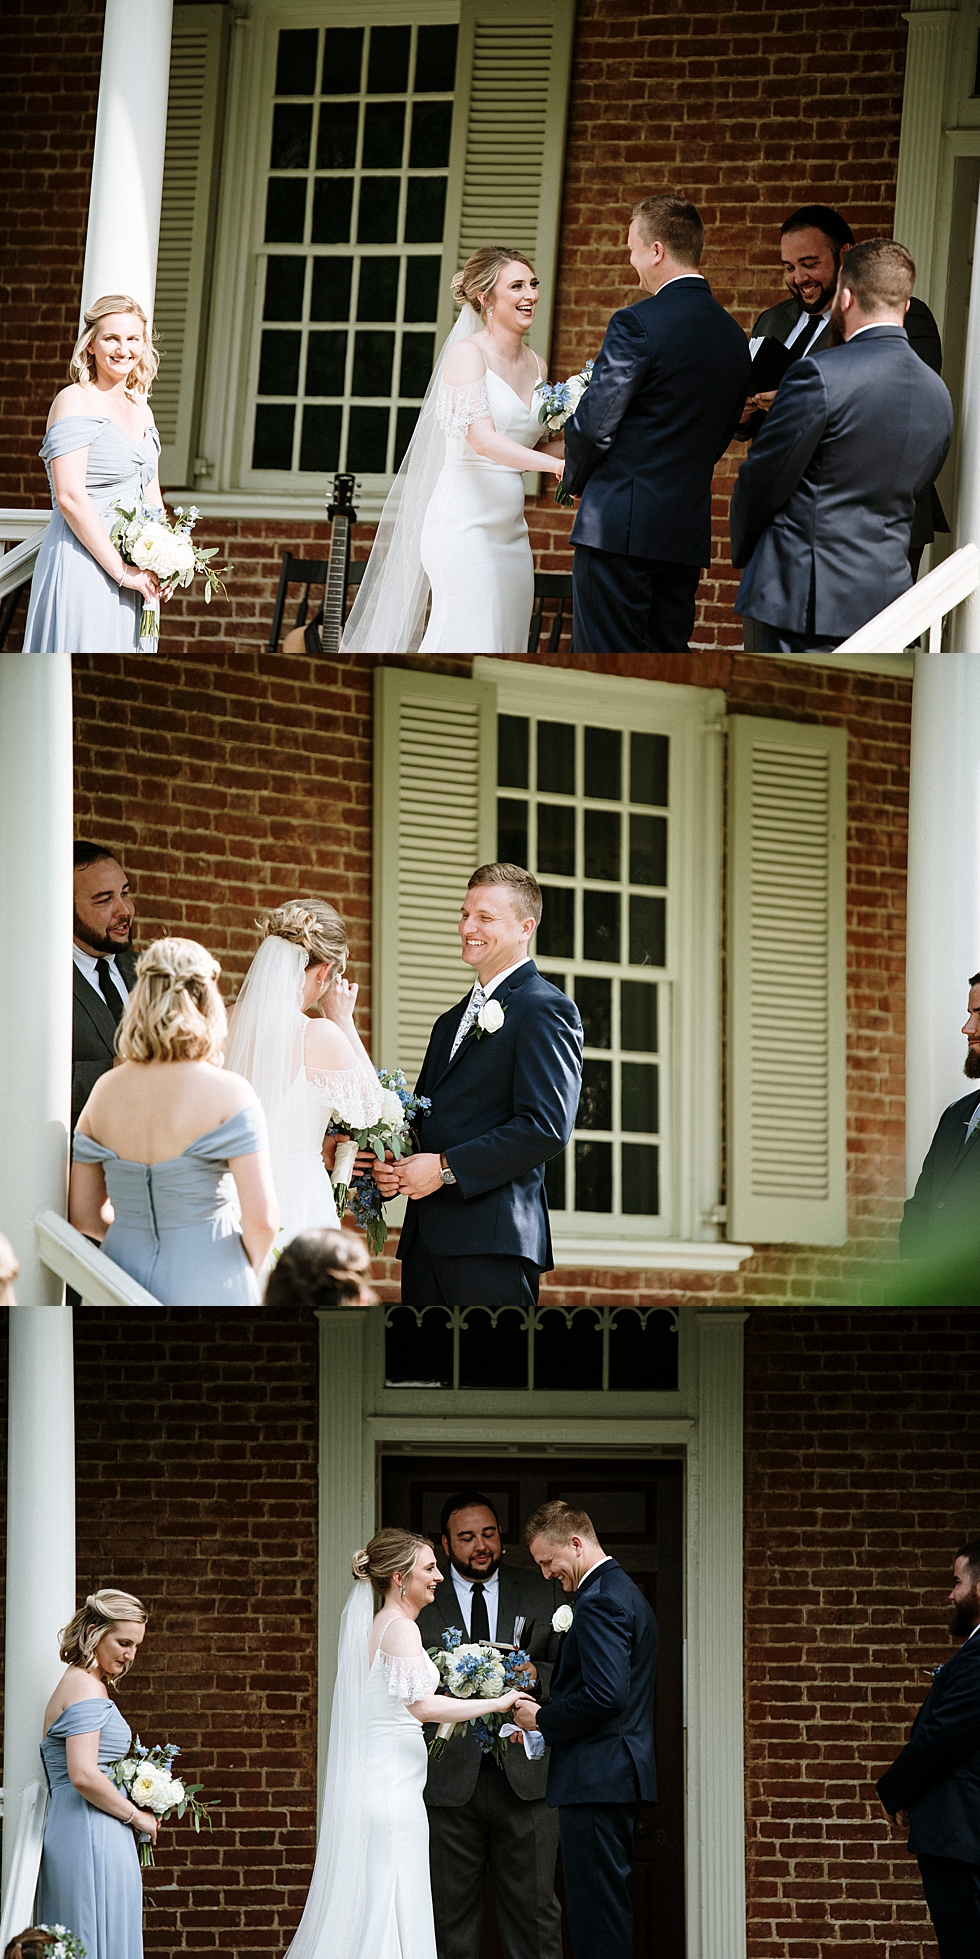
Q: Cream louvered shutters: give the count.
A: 4